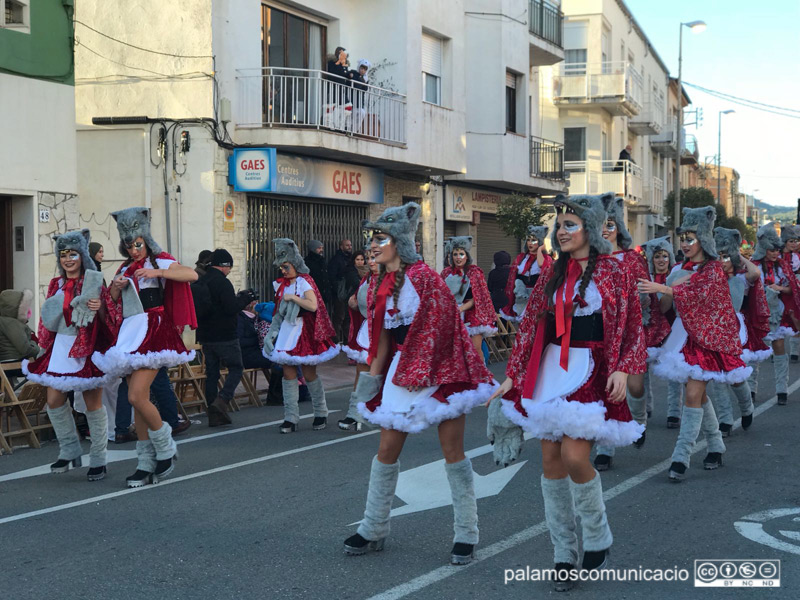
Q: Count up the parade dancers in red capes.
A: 14